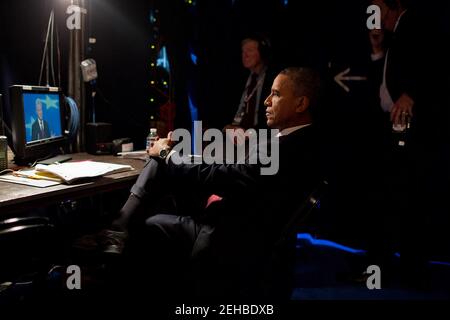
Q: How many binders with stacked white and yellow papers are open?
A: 1